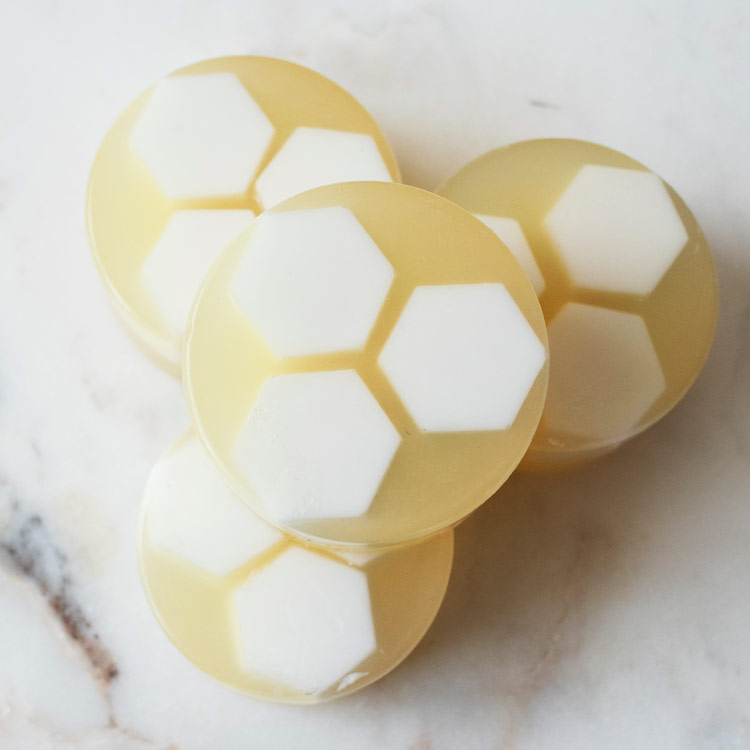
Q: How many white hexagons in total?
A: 12